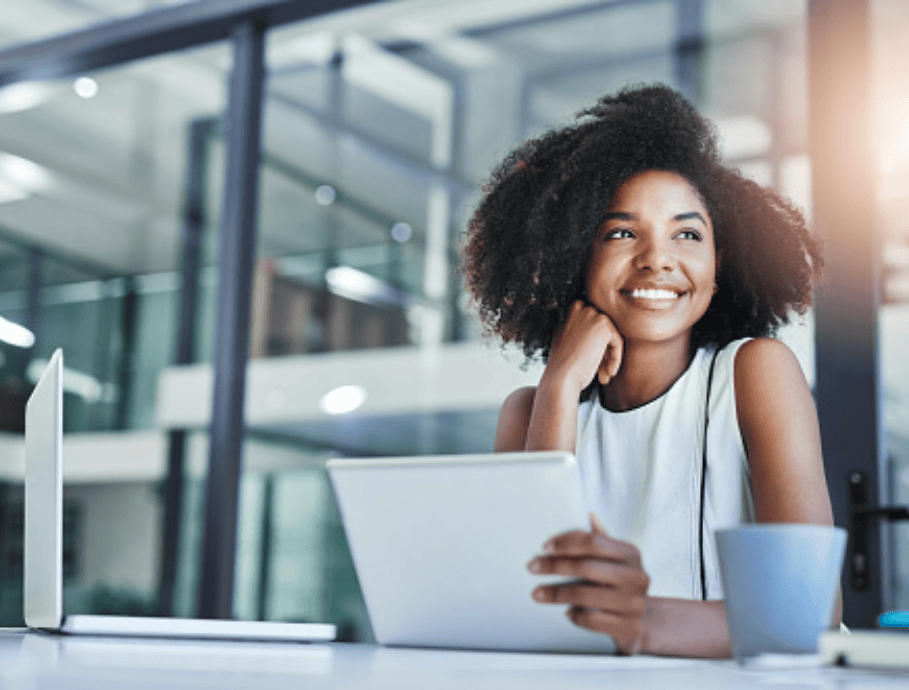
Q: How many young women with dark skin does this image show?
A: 1